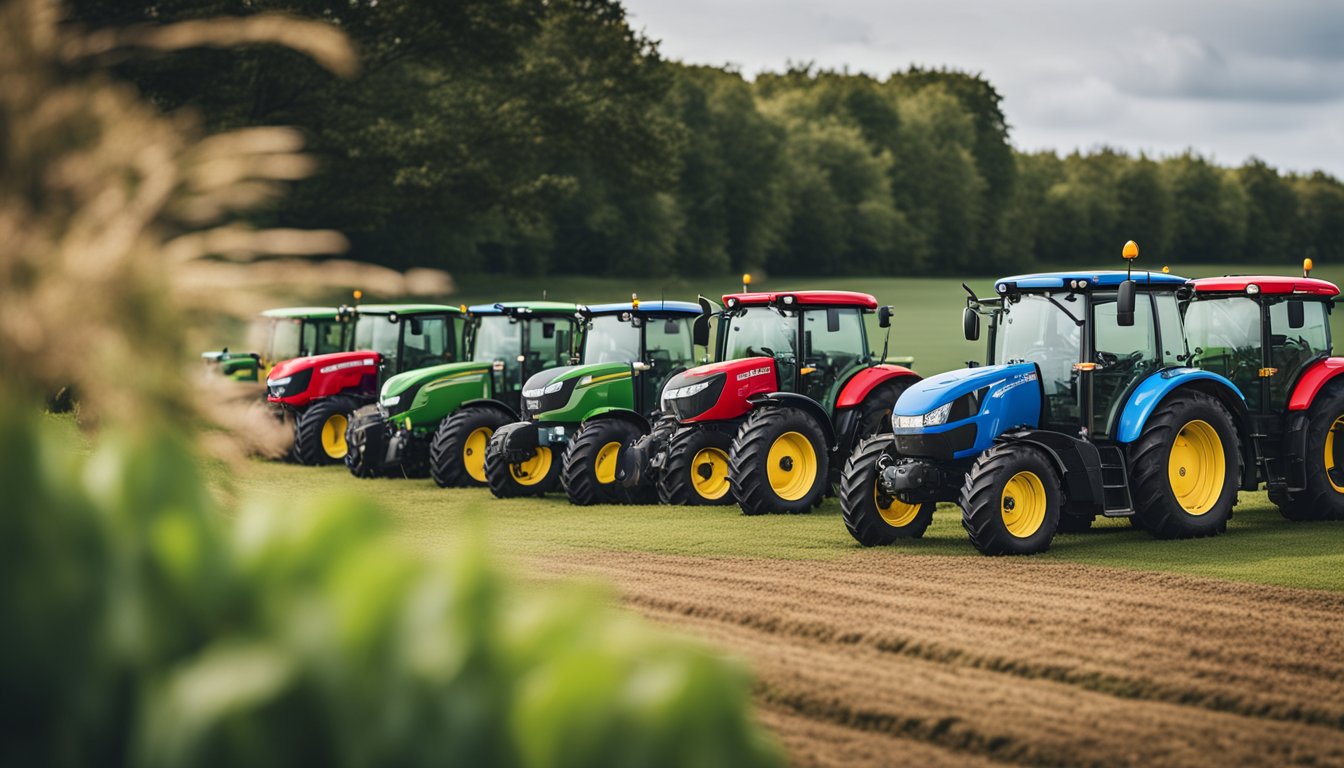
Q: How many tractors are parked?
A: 7